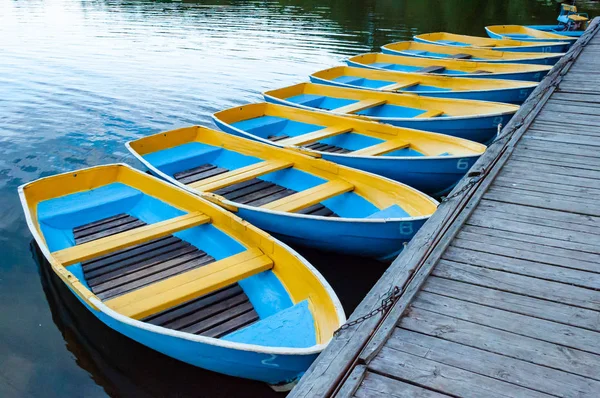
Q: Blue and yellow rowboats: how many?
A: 9